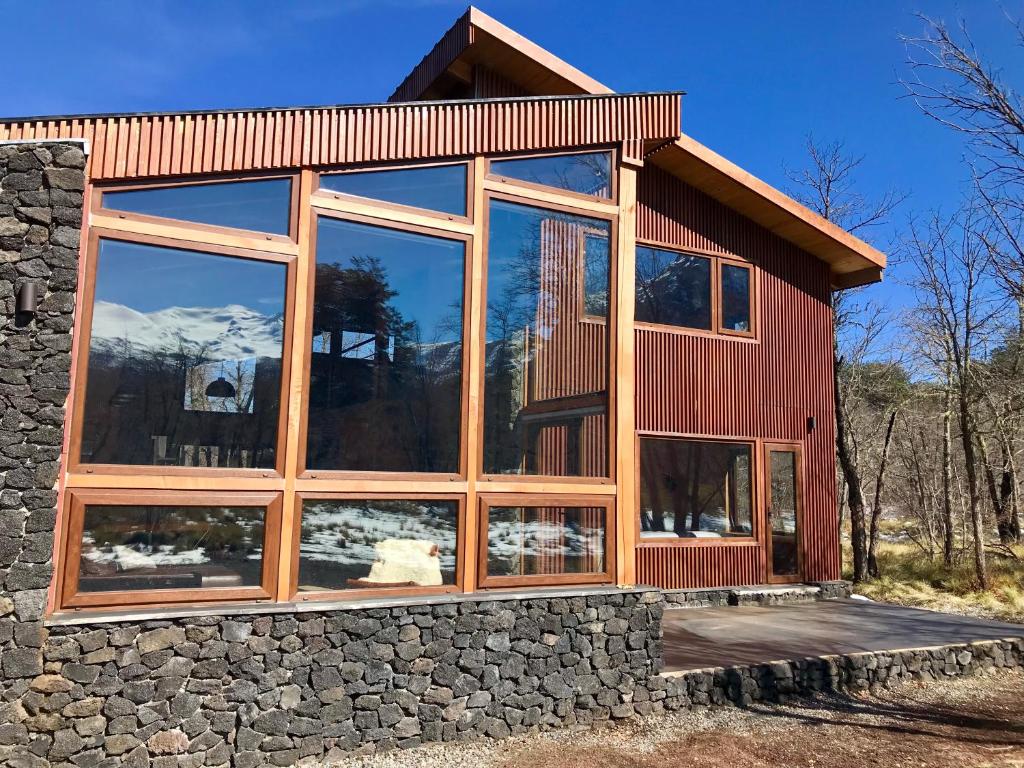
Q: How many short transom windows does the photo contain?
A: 3